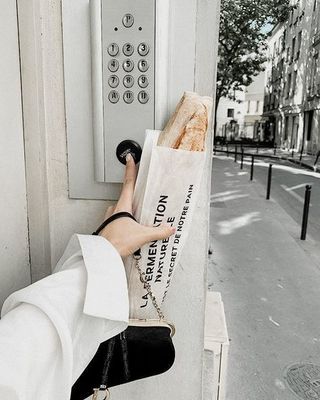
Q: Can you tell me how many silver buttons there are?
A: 13